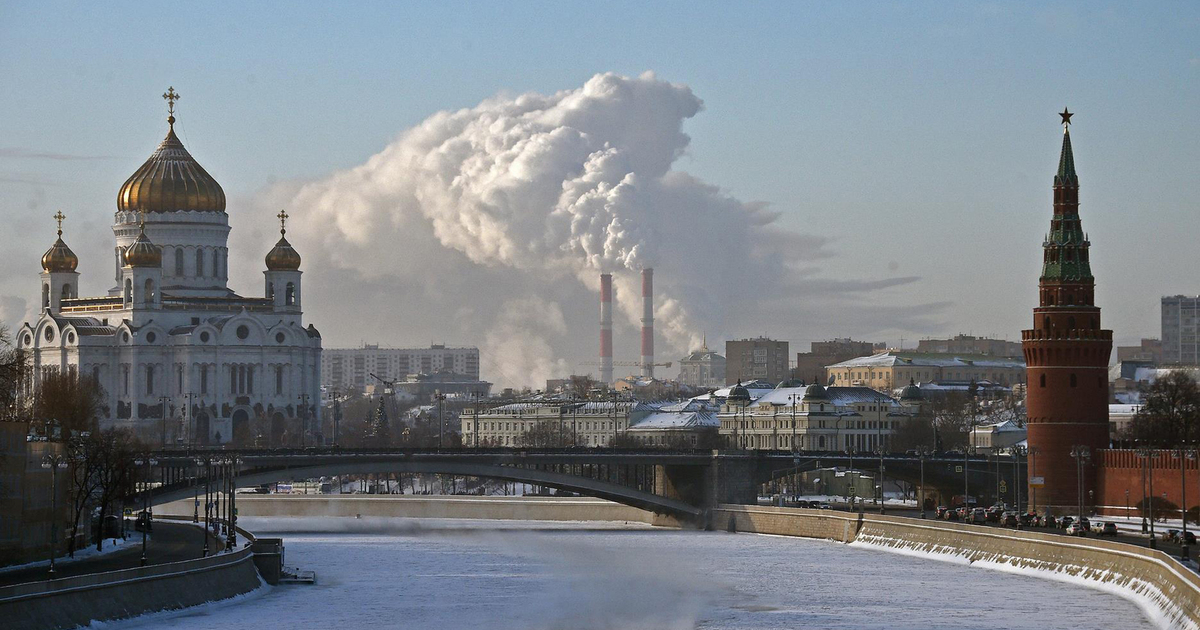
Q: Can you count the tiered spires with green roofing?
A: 1